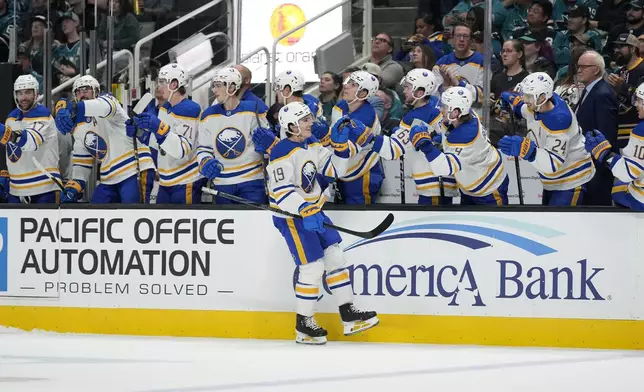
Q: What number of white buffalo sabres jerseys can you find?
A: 12